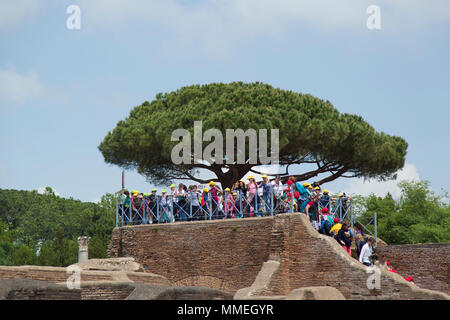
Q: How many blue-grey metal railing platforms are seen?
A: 1